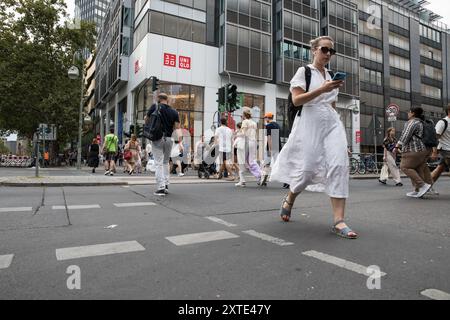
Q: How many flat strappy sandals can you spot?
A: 2